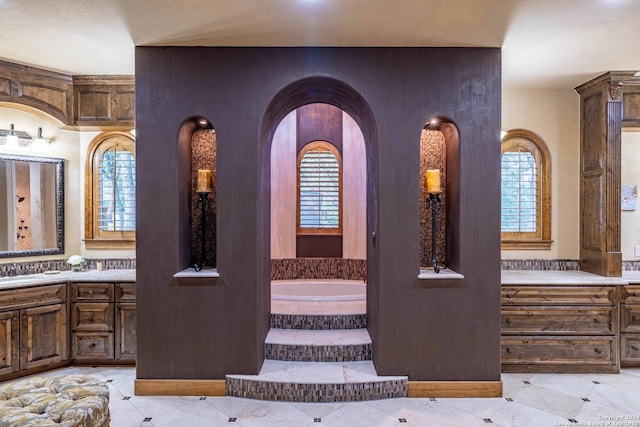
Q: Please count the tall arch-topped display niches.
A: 2